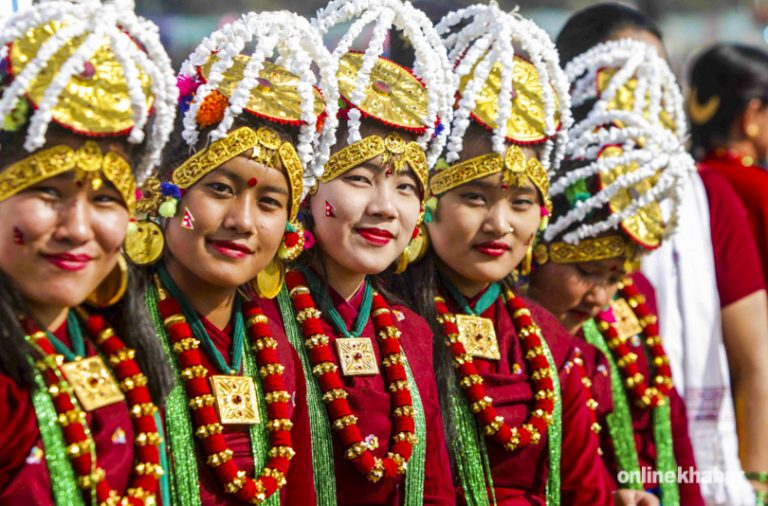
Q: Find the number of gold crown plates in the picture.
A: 6